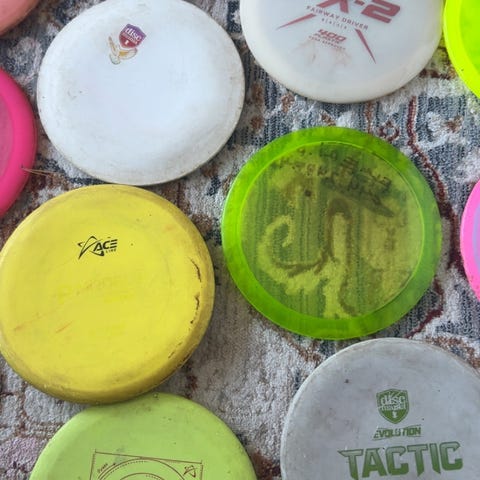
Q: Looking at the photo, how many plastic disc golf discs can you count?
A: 10